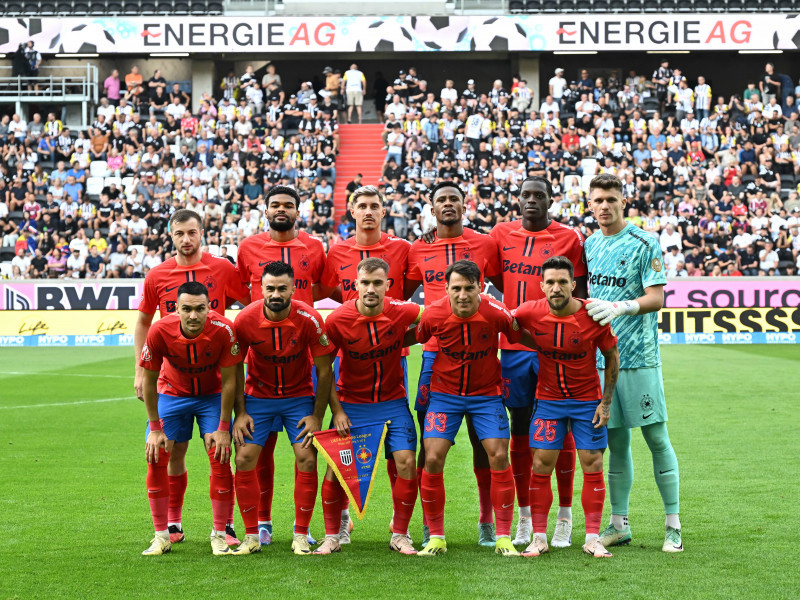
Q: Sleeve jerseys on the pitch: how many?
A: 11